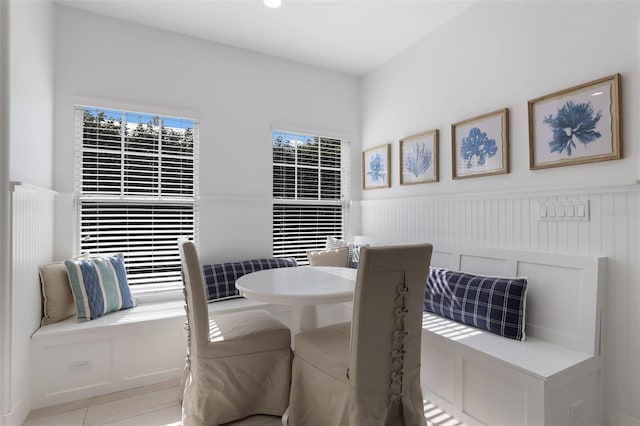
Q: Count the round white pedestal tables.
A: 1